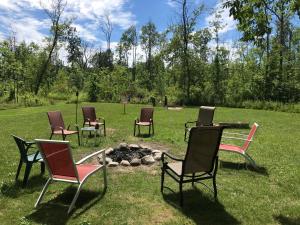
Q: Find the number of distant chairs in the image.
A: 4